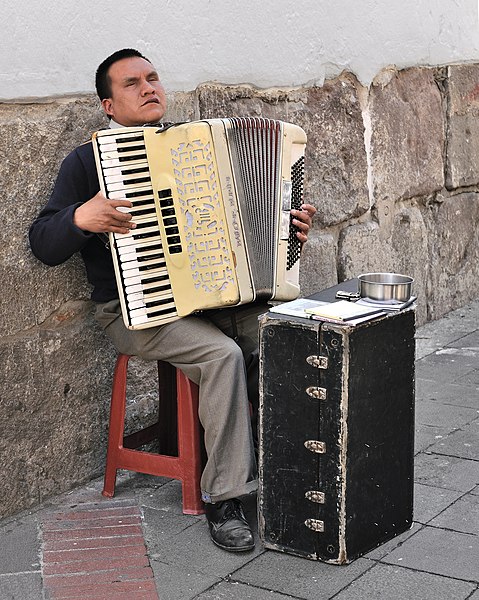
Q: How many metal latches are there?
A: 5